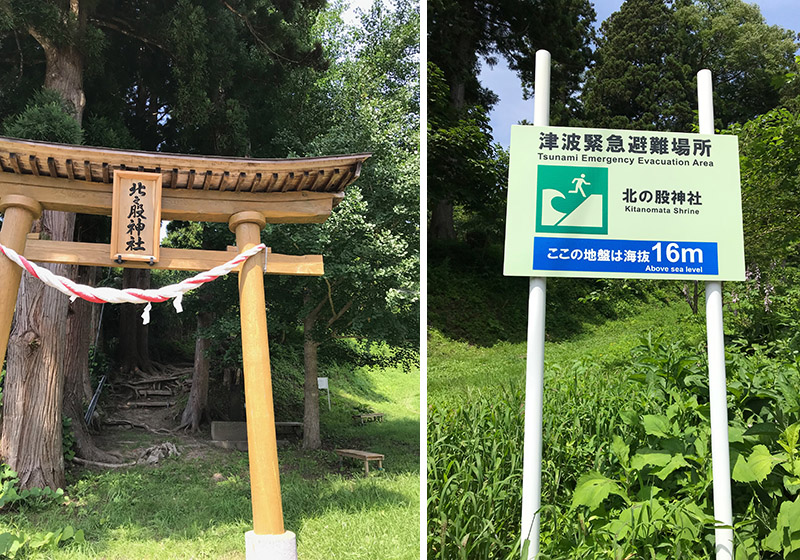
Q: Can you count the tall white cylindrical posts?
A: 2